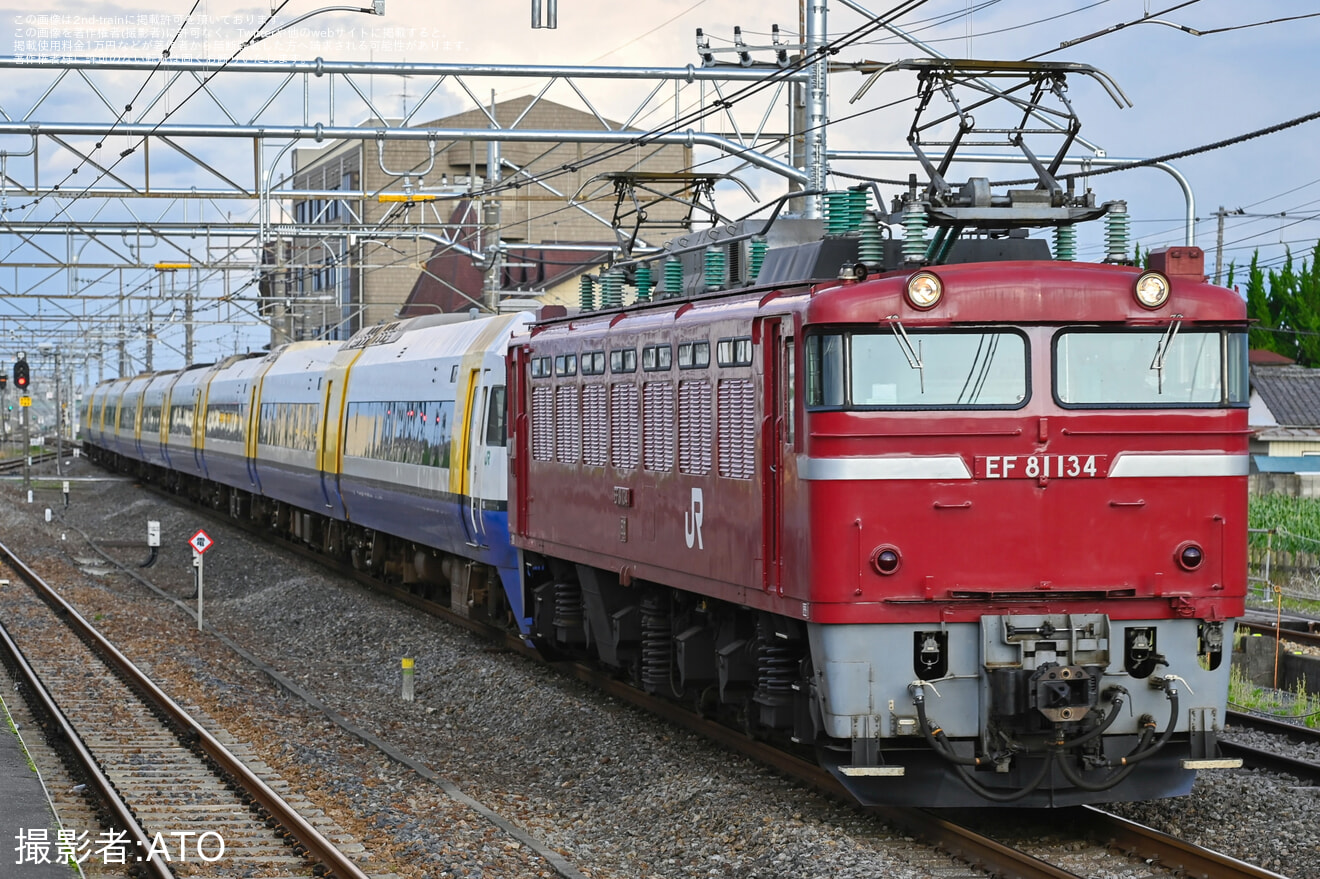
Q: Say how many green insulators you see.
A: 13